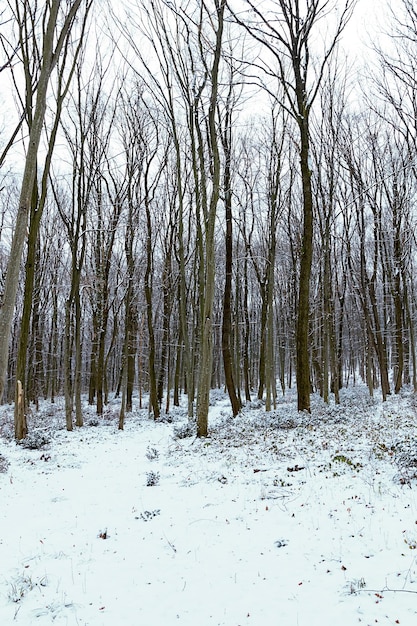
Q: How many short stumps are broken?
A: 1